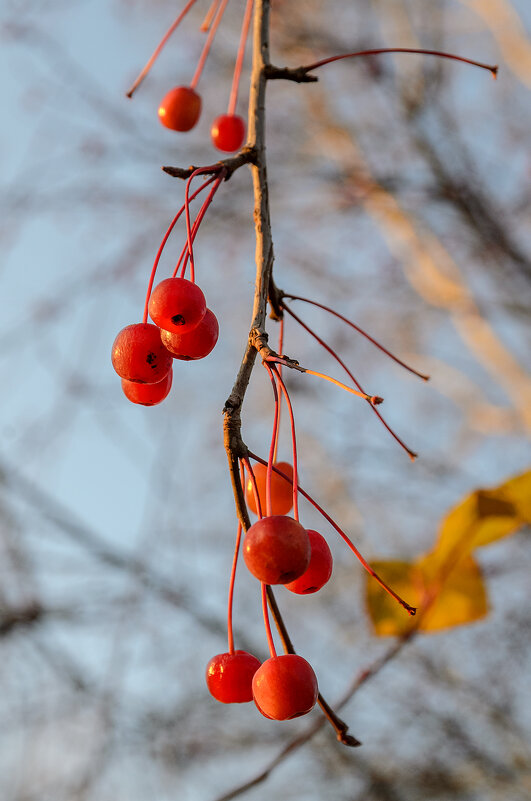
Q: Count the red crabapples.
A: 11